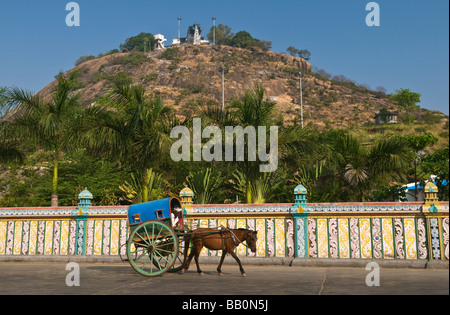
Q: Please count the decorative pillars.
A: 4